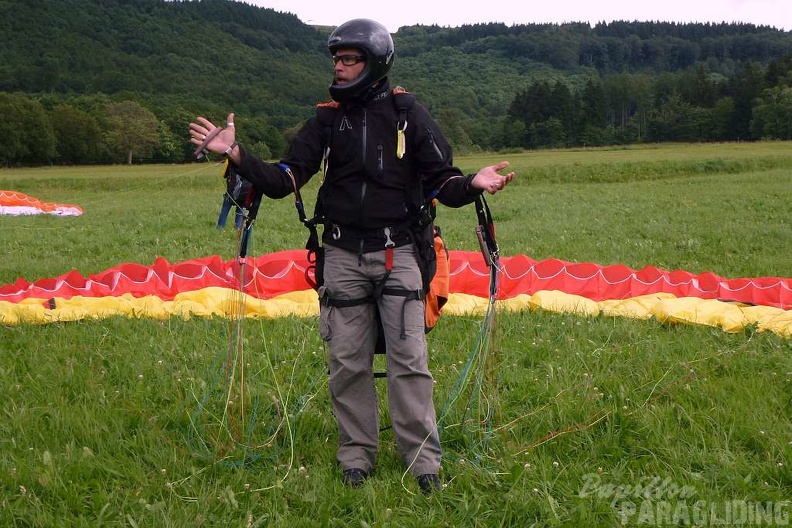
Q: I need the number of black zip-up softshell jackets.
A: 1